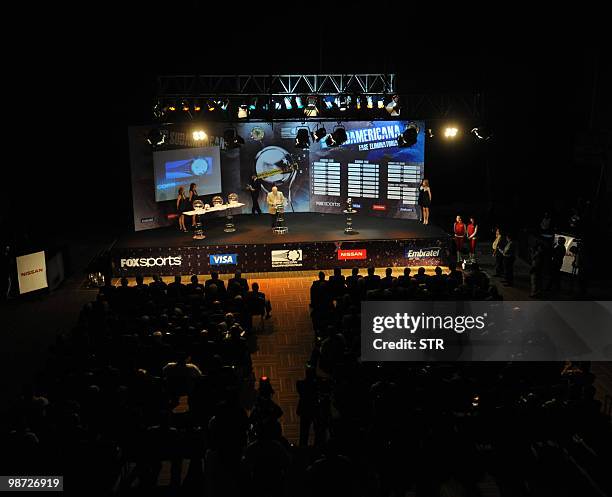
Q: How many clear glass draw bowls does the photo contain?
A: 3